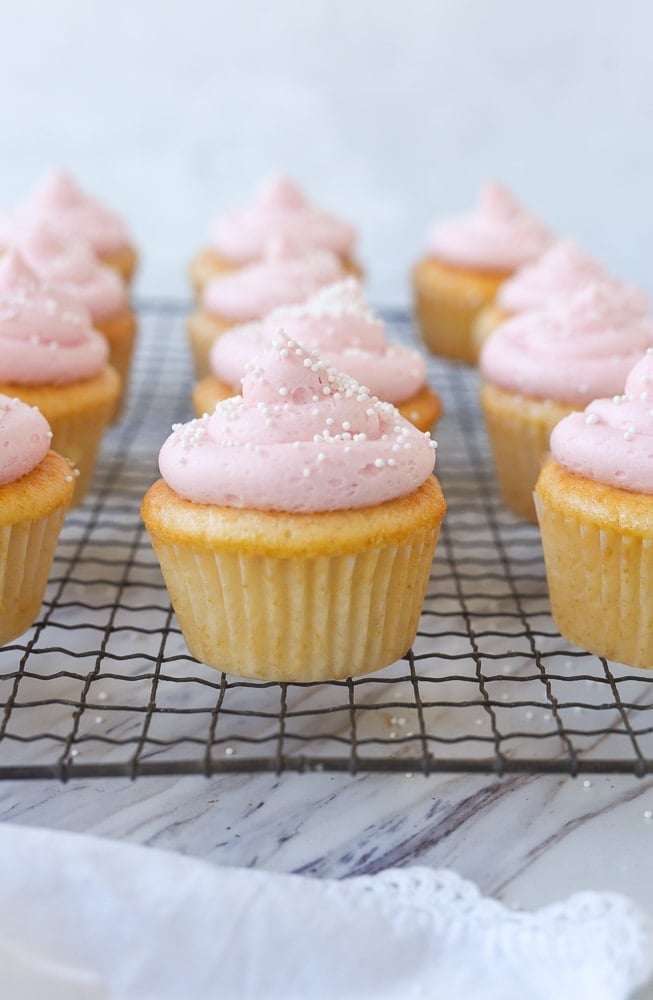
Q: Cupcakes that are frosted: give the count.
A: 12